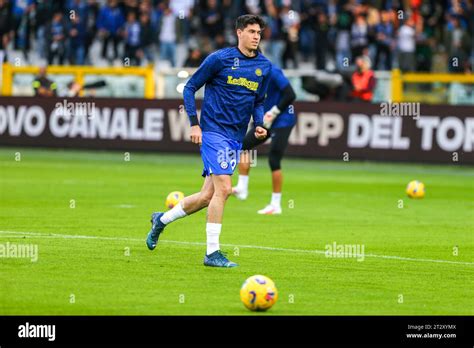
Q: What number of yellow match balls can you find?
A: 3